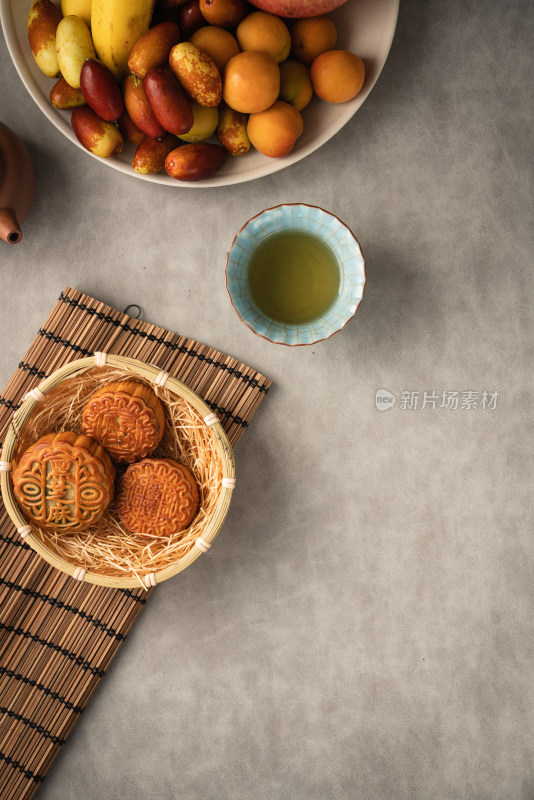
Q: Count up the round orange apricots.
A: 7